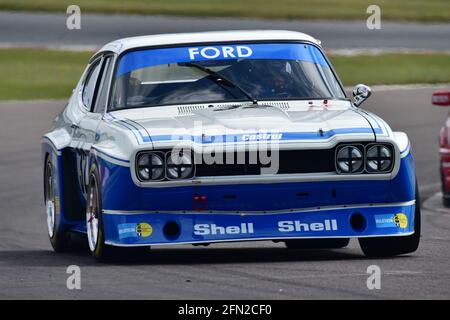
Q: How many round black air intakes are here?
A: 2